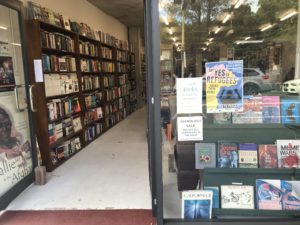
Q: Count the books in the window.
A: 14